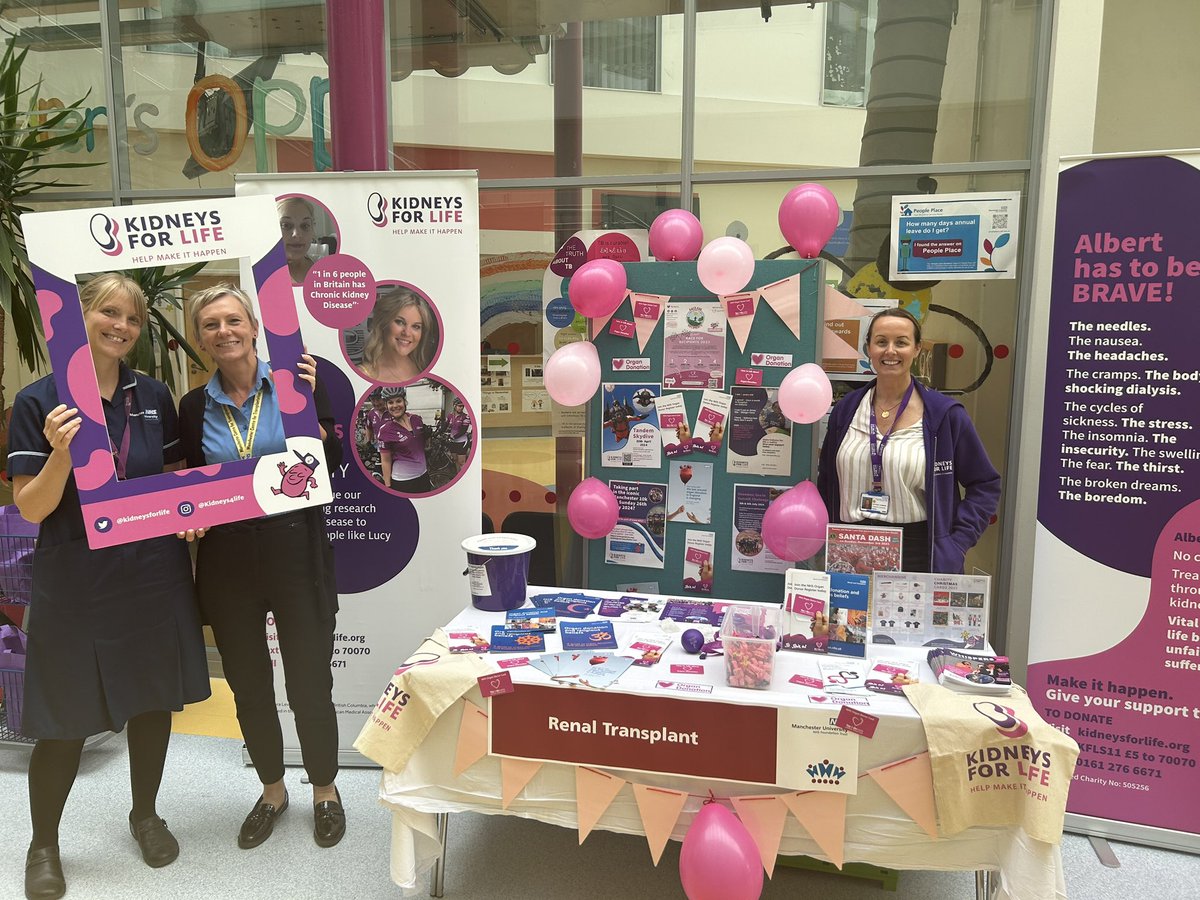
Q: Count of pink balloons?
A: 9